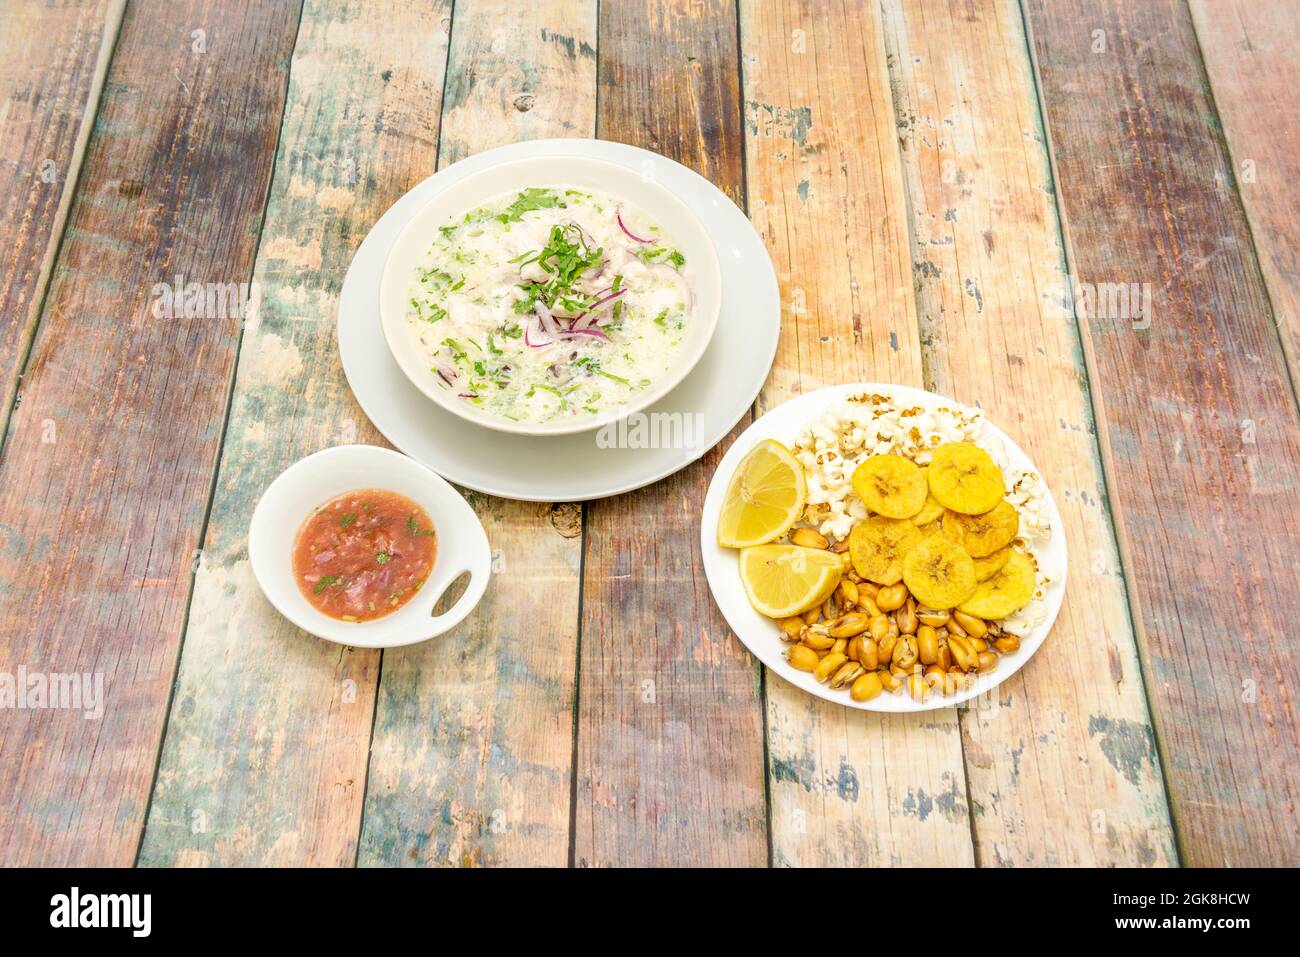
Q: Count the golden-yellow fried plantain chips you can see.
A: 8